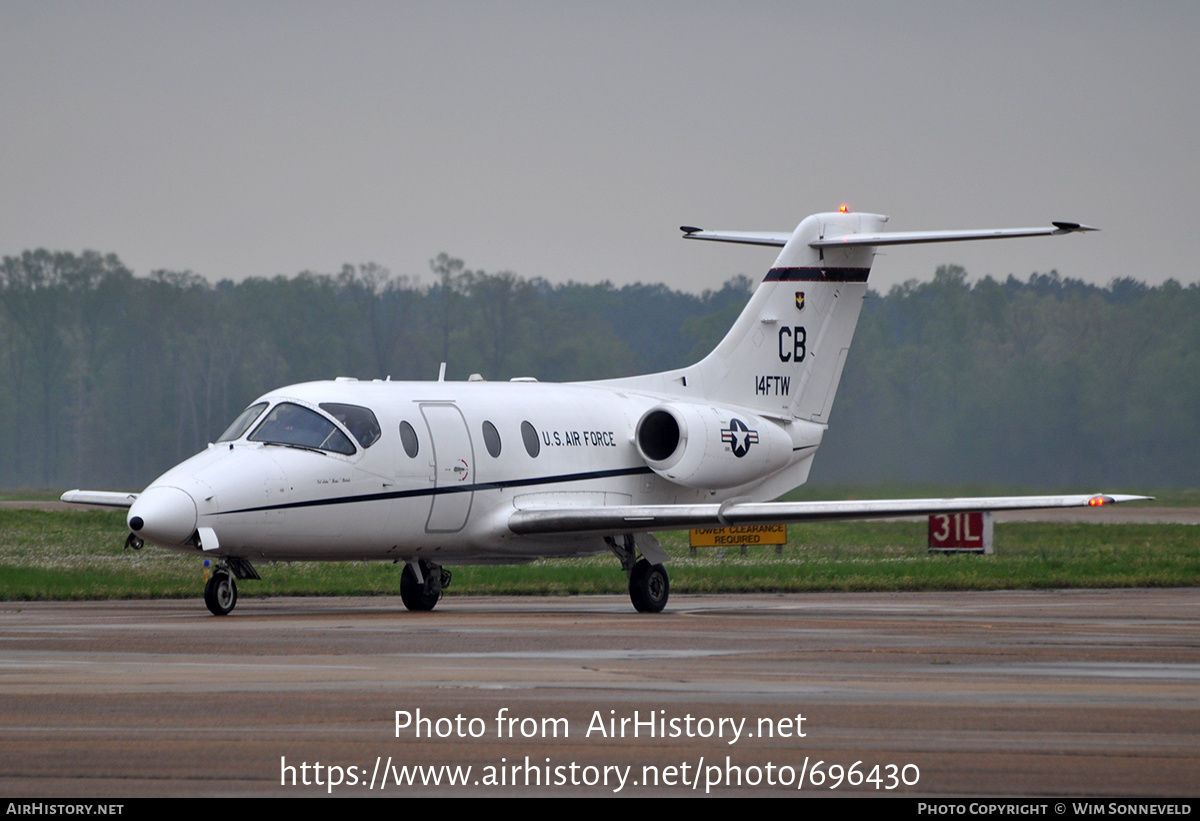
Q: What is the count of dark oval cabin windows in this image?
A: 3